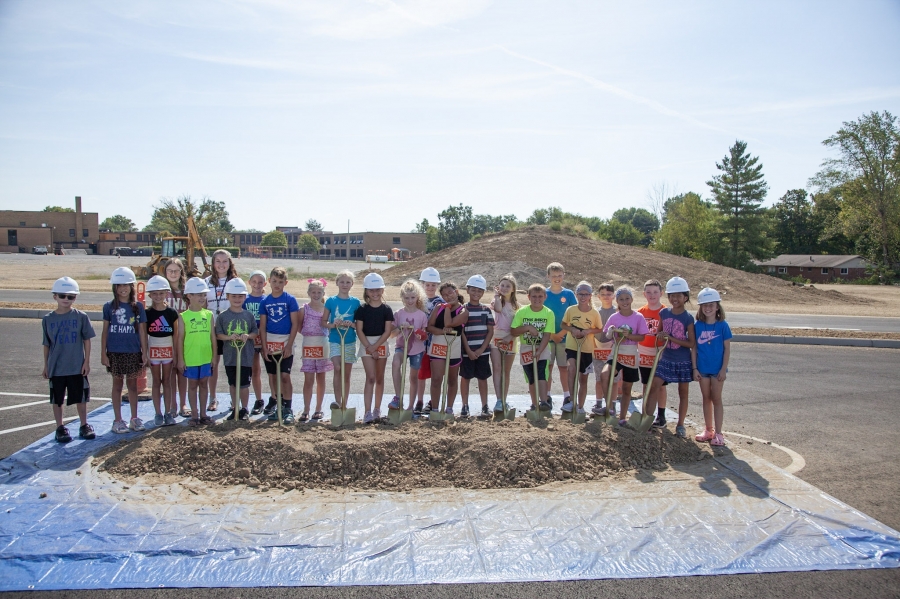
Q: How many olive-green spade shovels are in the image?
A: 10